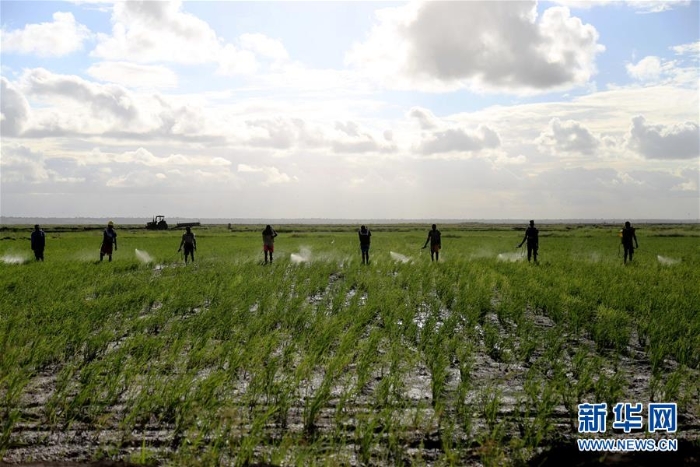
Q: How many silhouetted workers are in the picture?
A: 8